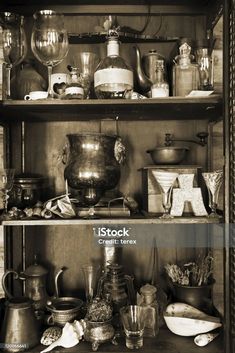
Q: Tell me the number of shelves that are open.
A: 3